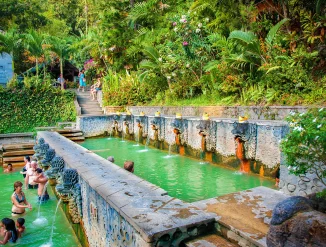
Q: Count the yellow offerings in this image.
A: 7